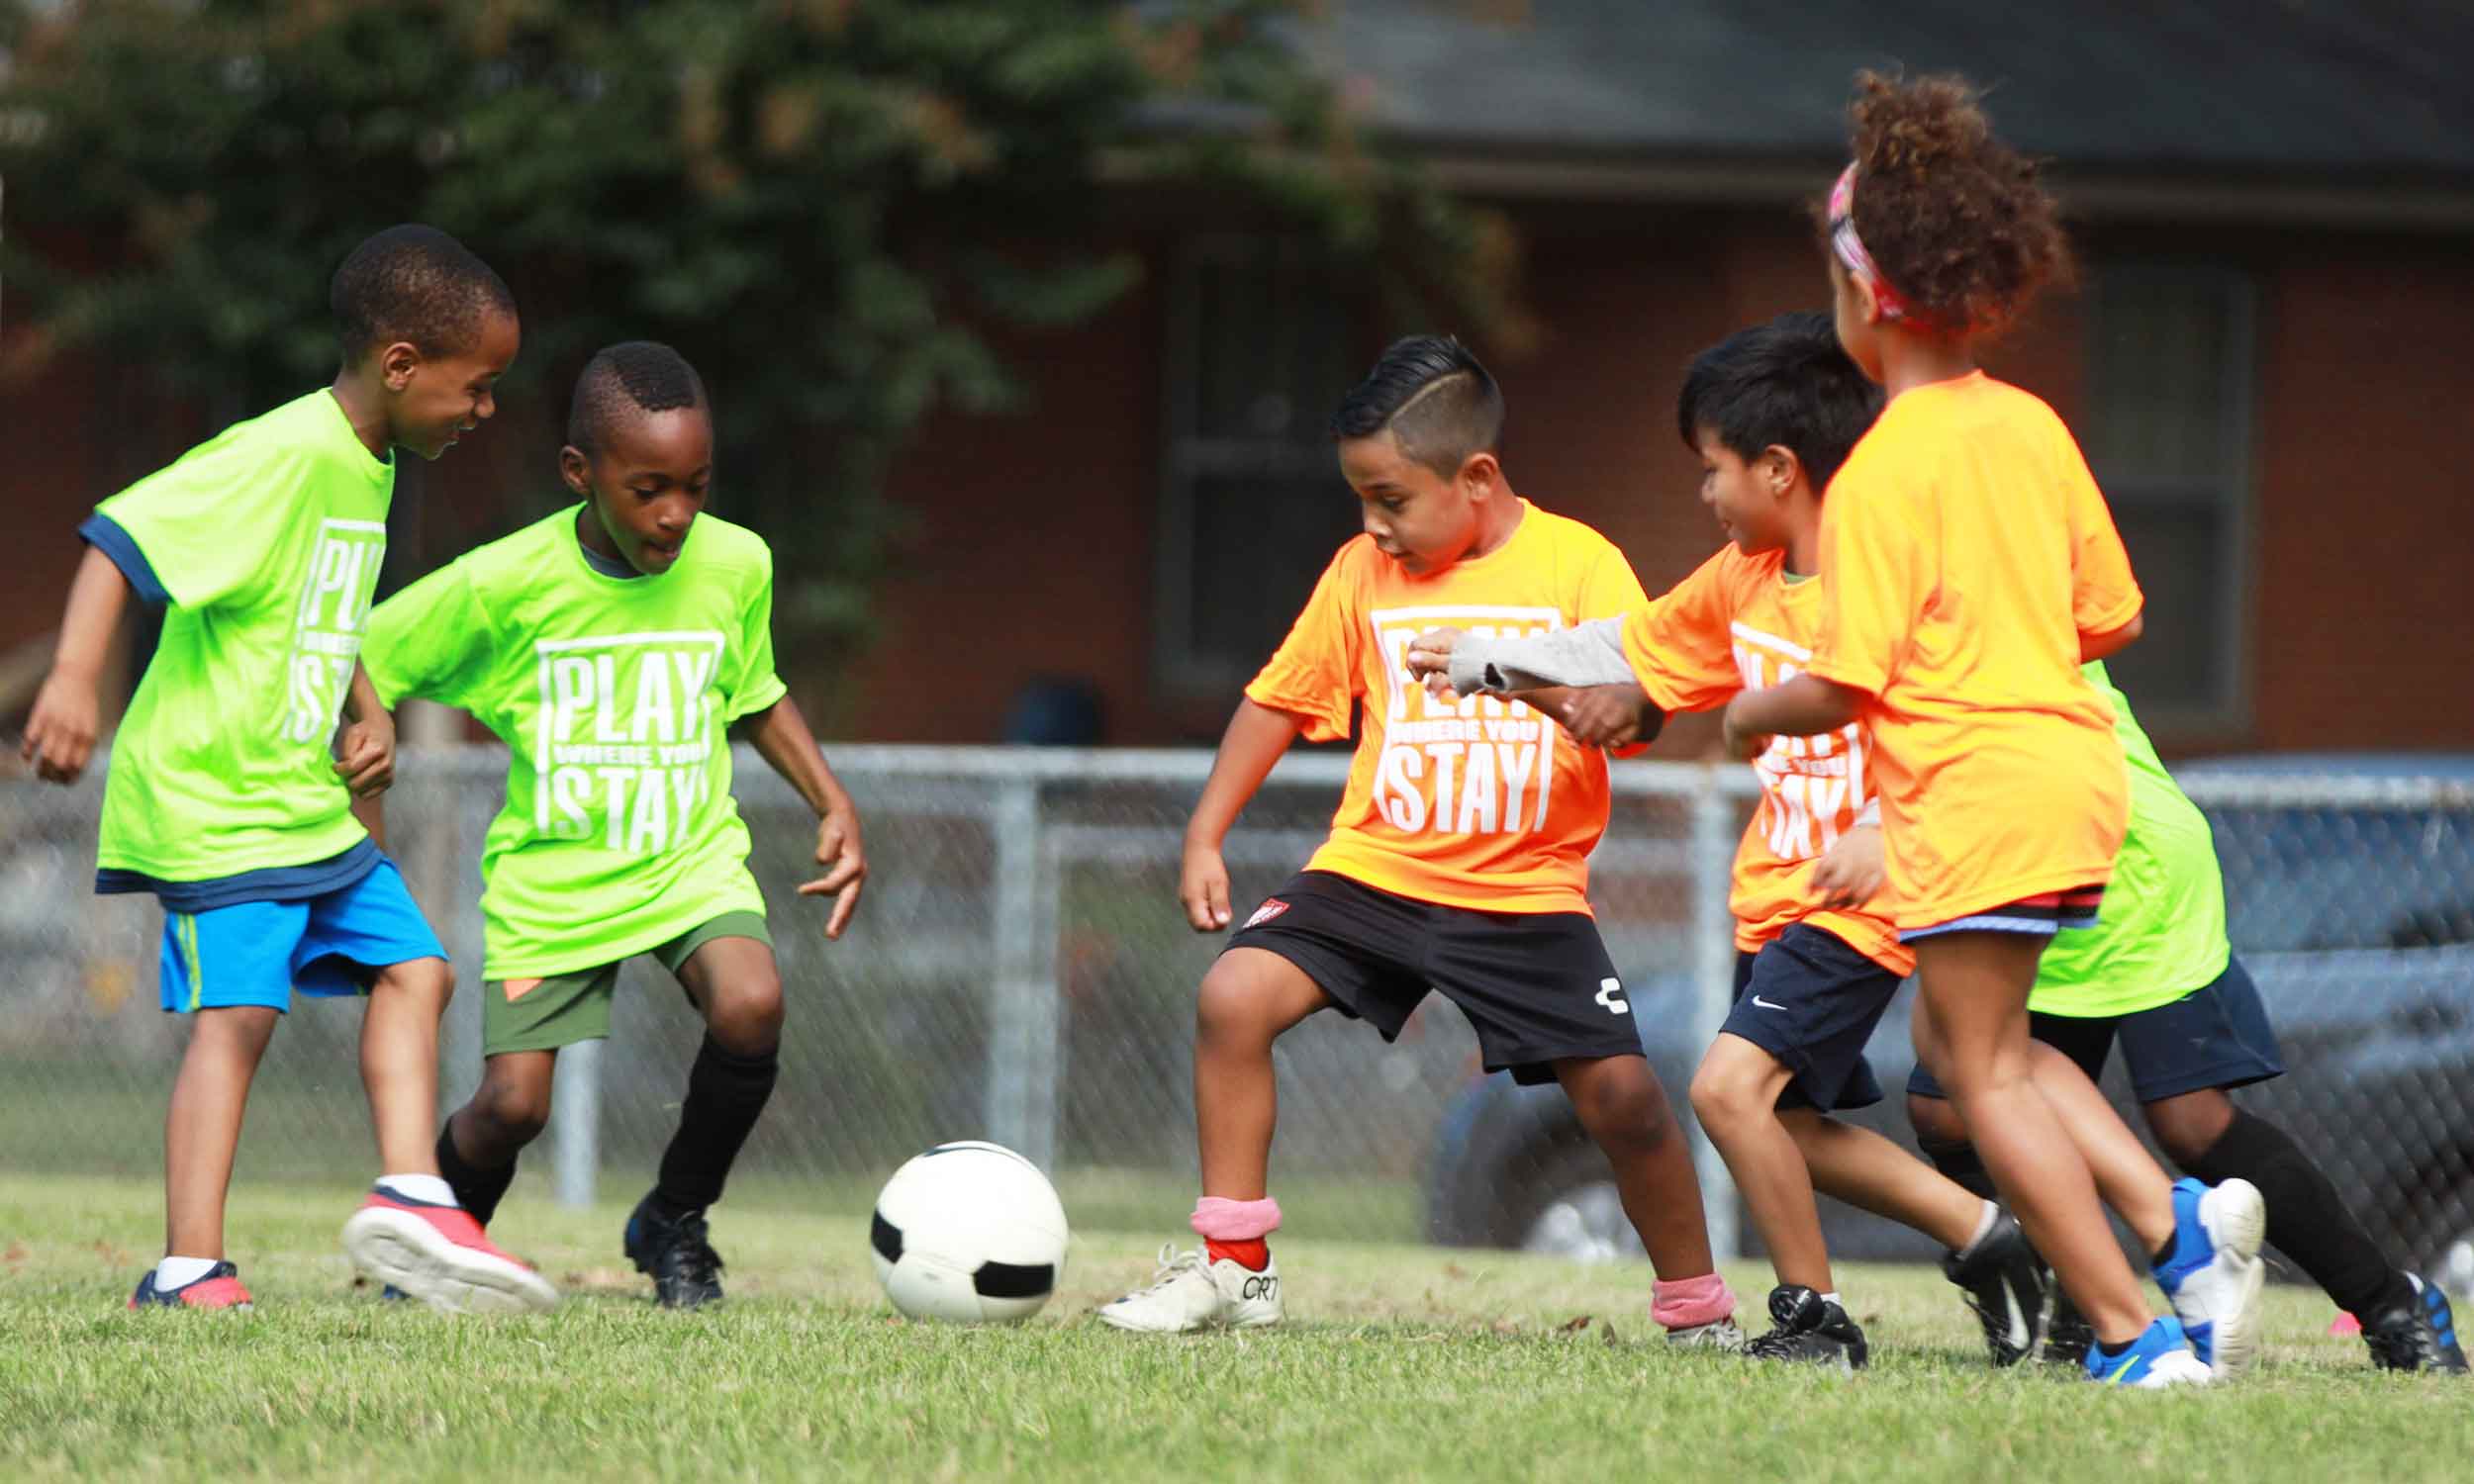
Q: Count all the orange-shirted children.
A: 3